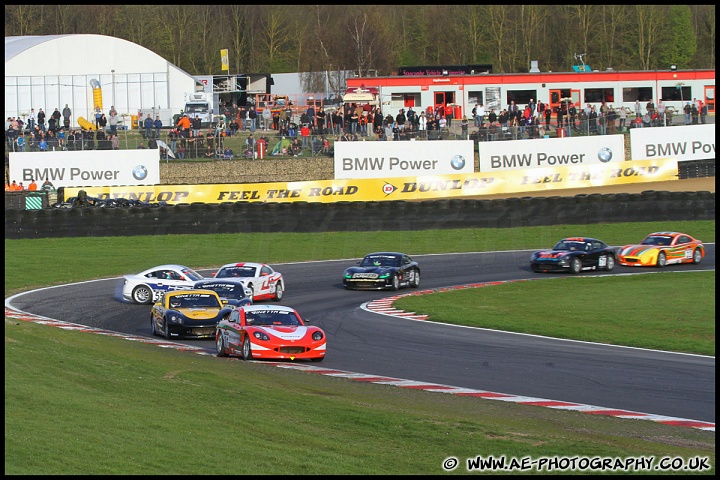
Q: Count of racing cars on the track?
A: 8